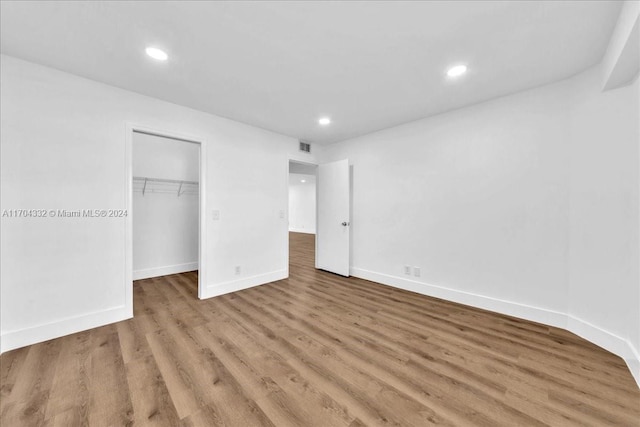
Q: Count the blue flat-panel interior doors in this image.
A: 0